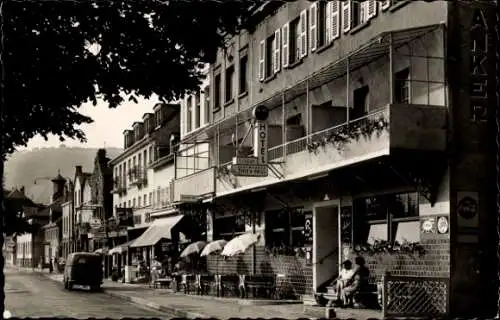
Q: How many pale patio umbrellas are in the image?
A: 3